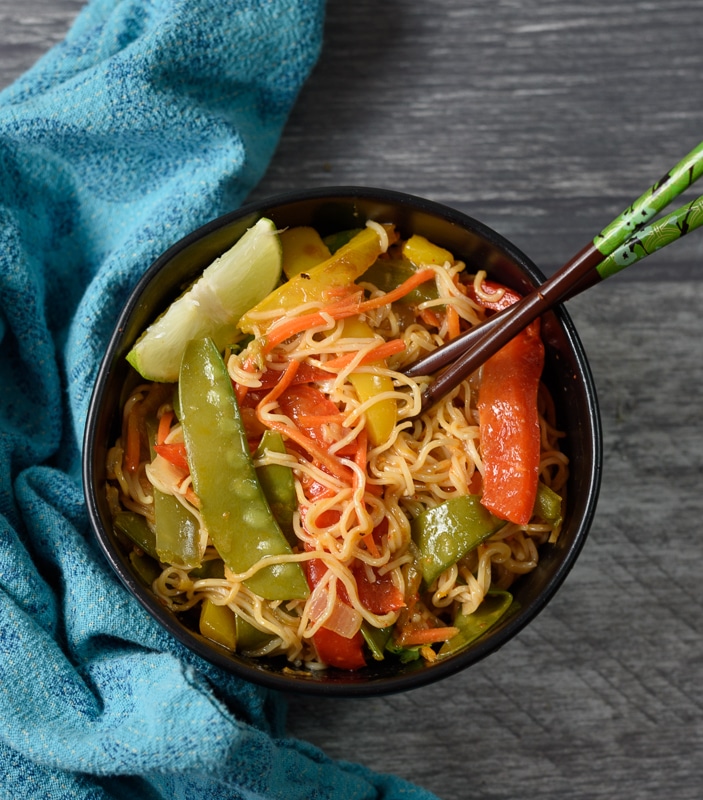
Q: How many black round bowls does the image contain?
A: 1